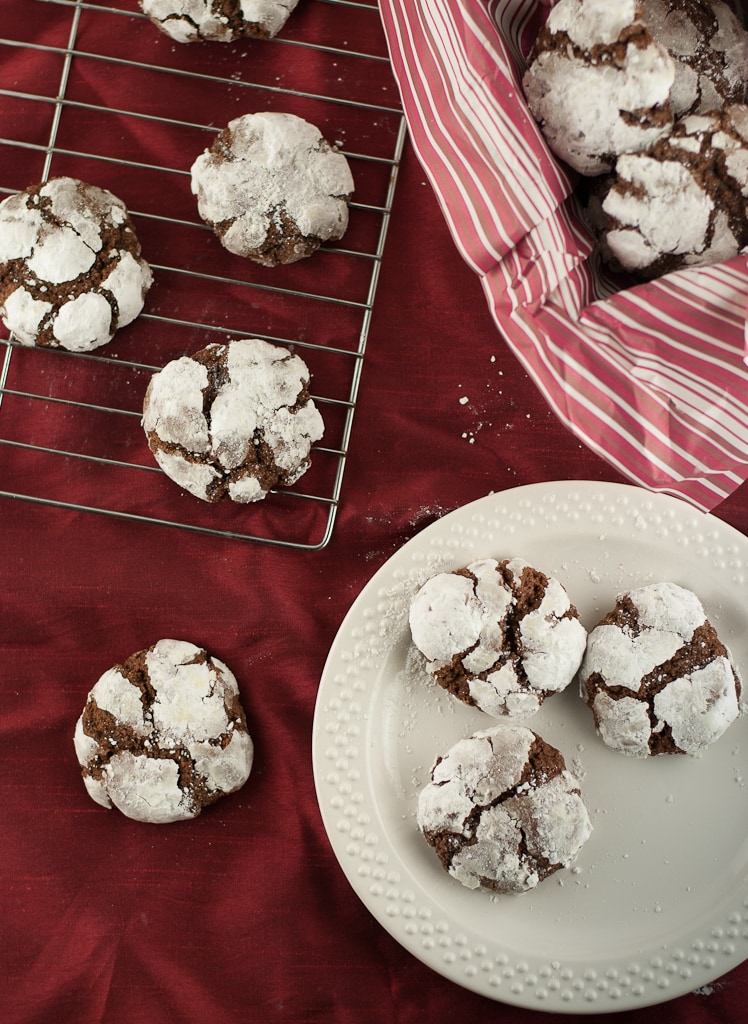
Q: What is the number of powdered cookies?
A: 11